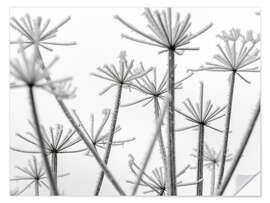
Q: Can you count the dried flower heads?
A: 12